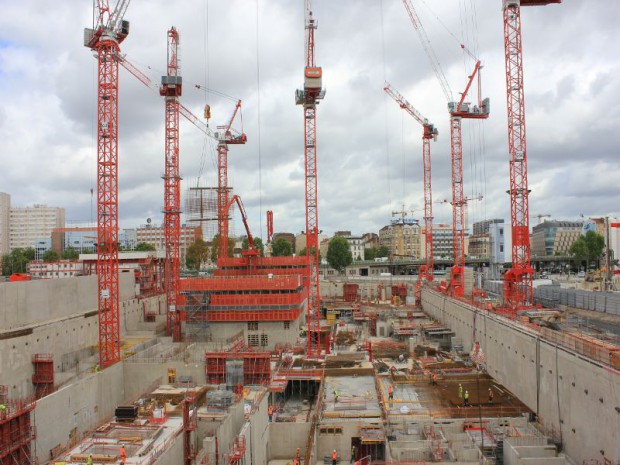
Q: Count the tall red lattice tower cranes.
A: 7